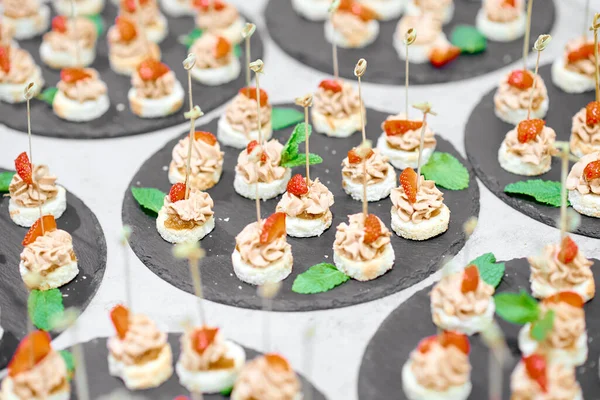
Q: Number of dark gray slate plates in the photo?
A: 7